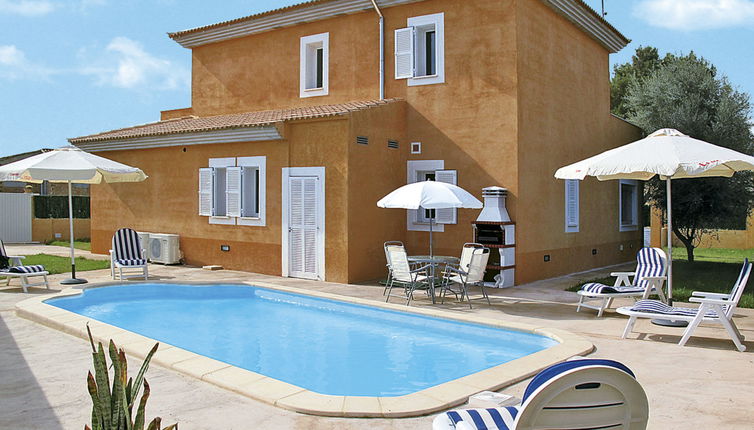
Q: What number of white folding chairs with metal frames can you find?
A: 4